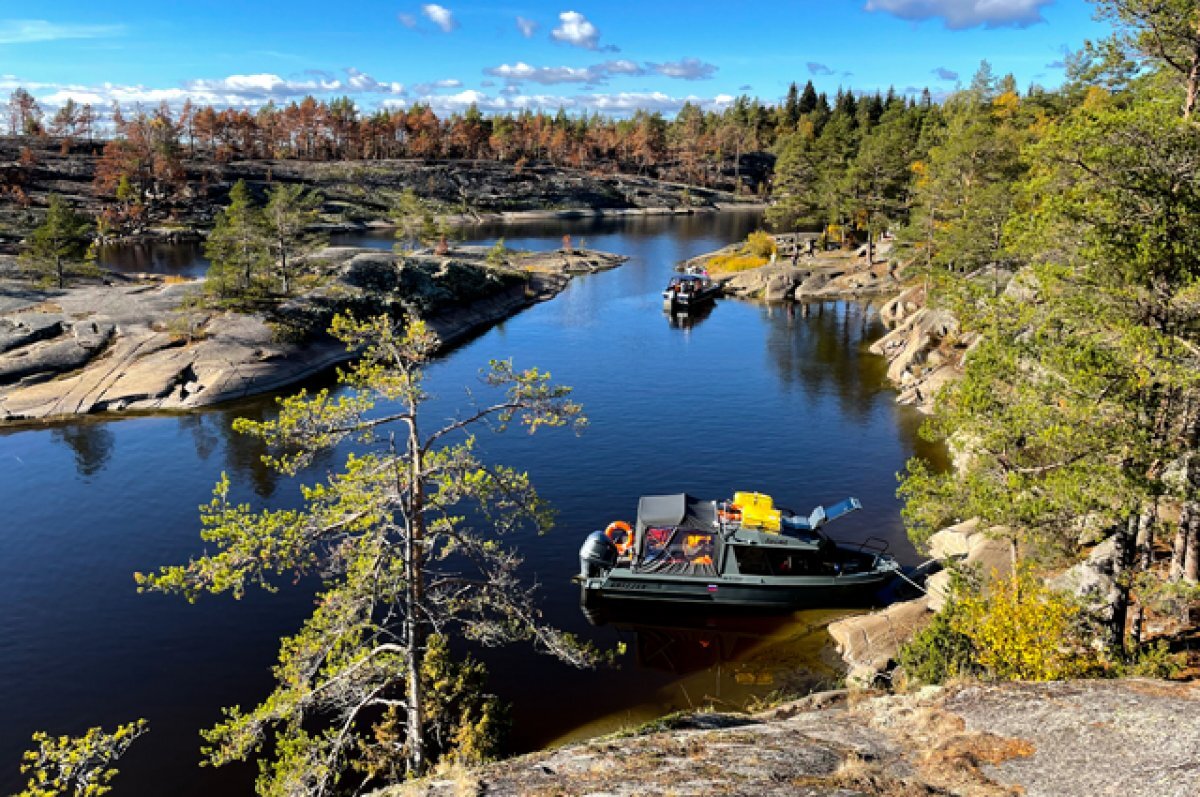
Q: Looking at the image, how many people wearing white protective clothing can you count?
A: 0